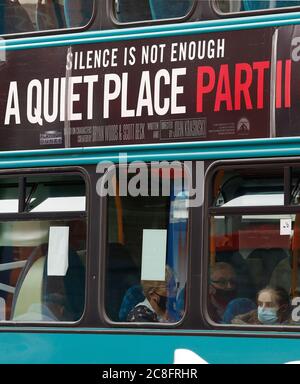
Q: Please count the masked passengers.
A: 3